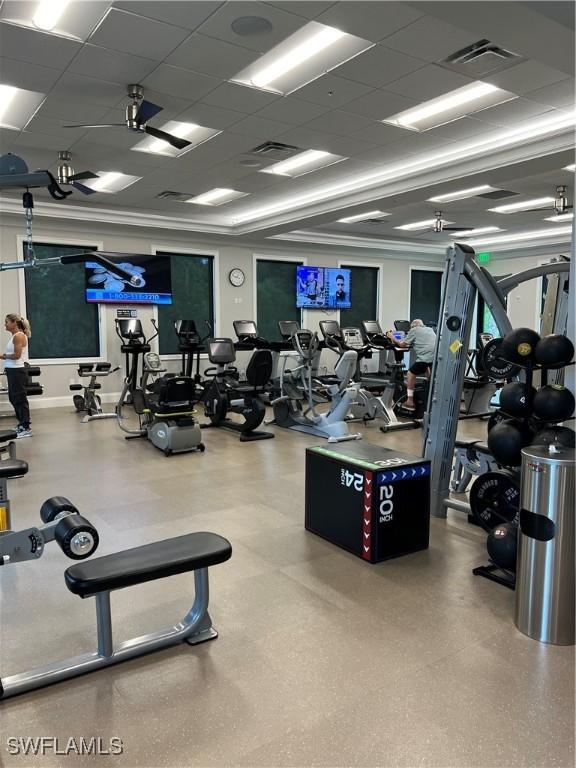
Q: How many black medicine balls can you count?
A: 7